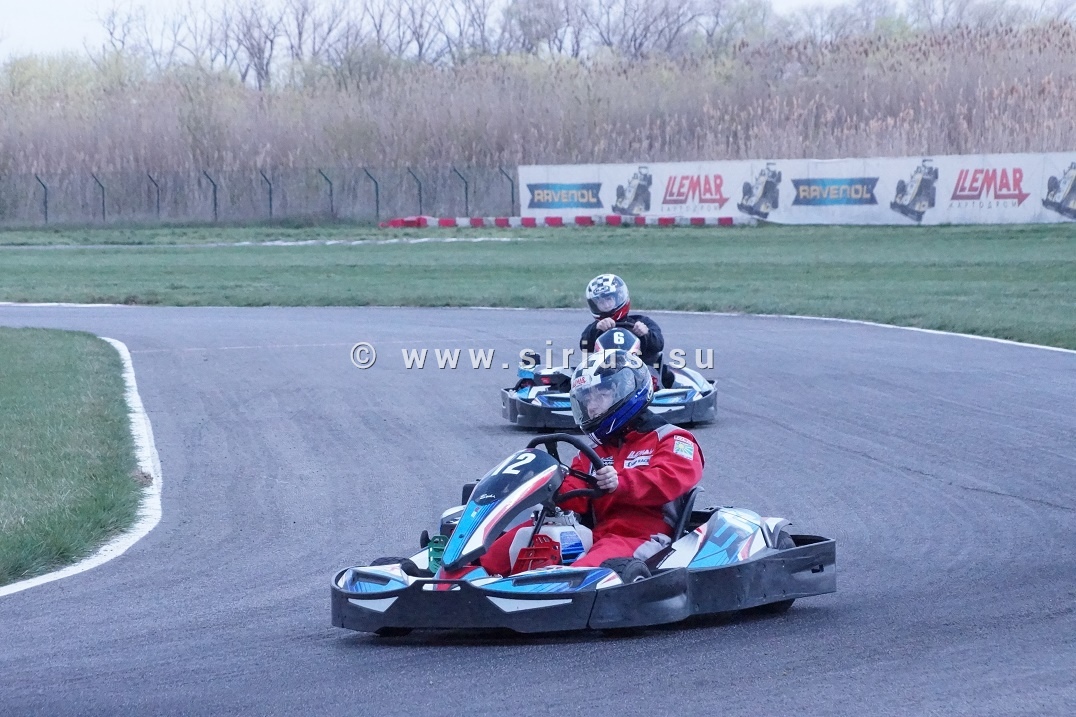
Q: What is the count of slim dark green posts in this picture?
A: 10